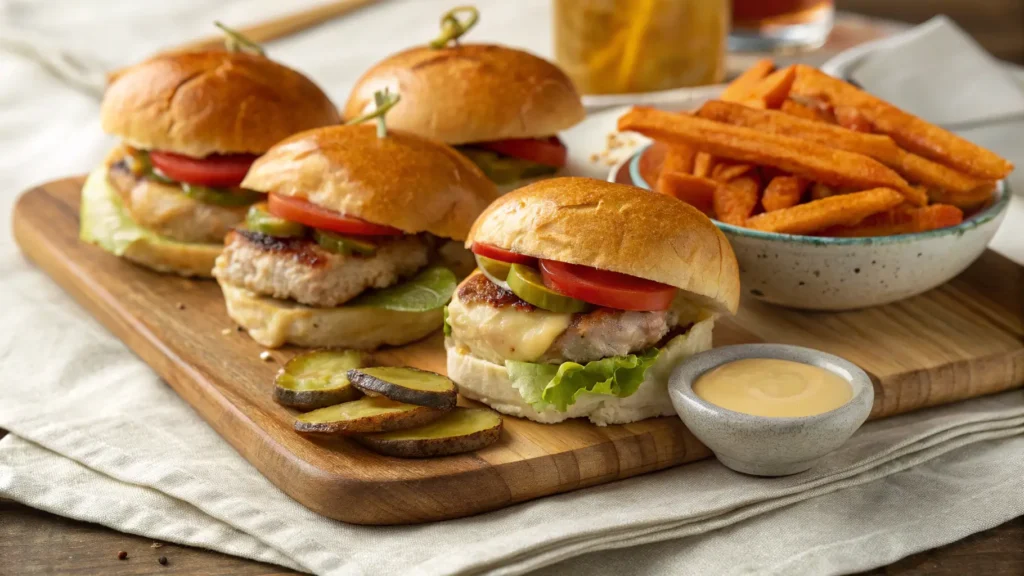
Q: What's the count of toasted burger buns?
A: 4